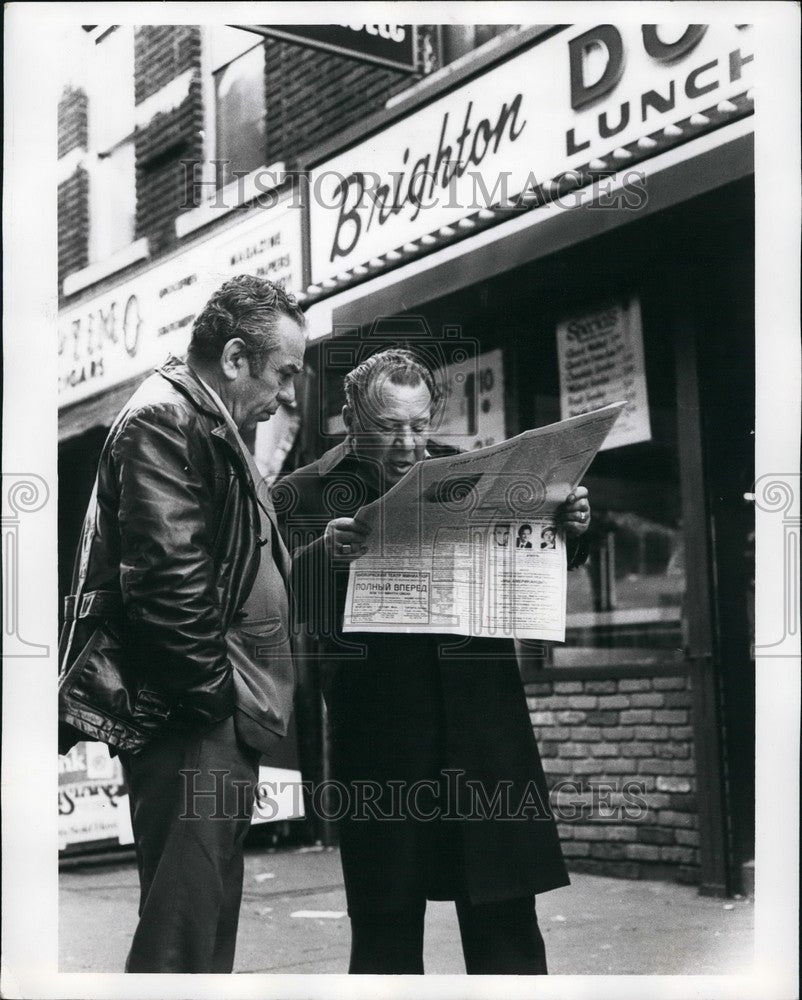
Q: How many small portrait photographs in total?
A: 3